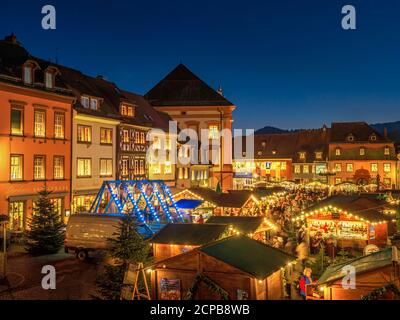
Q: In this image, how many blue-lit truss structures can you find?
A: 1